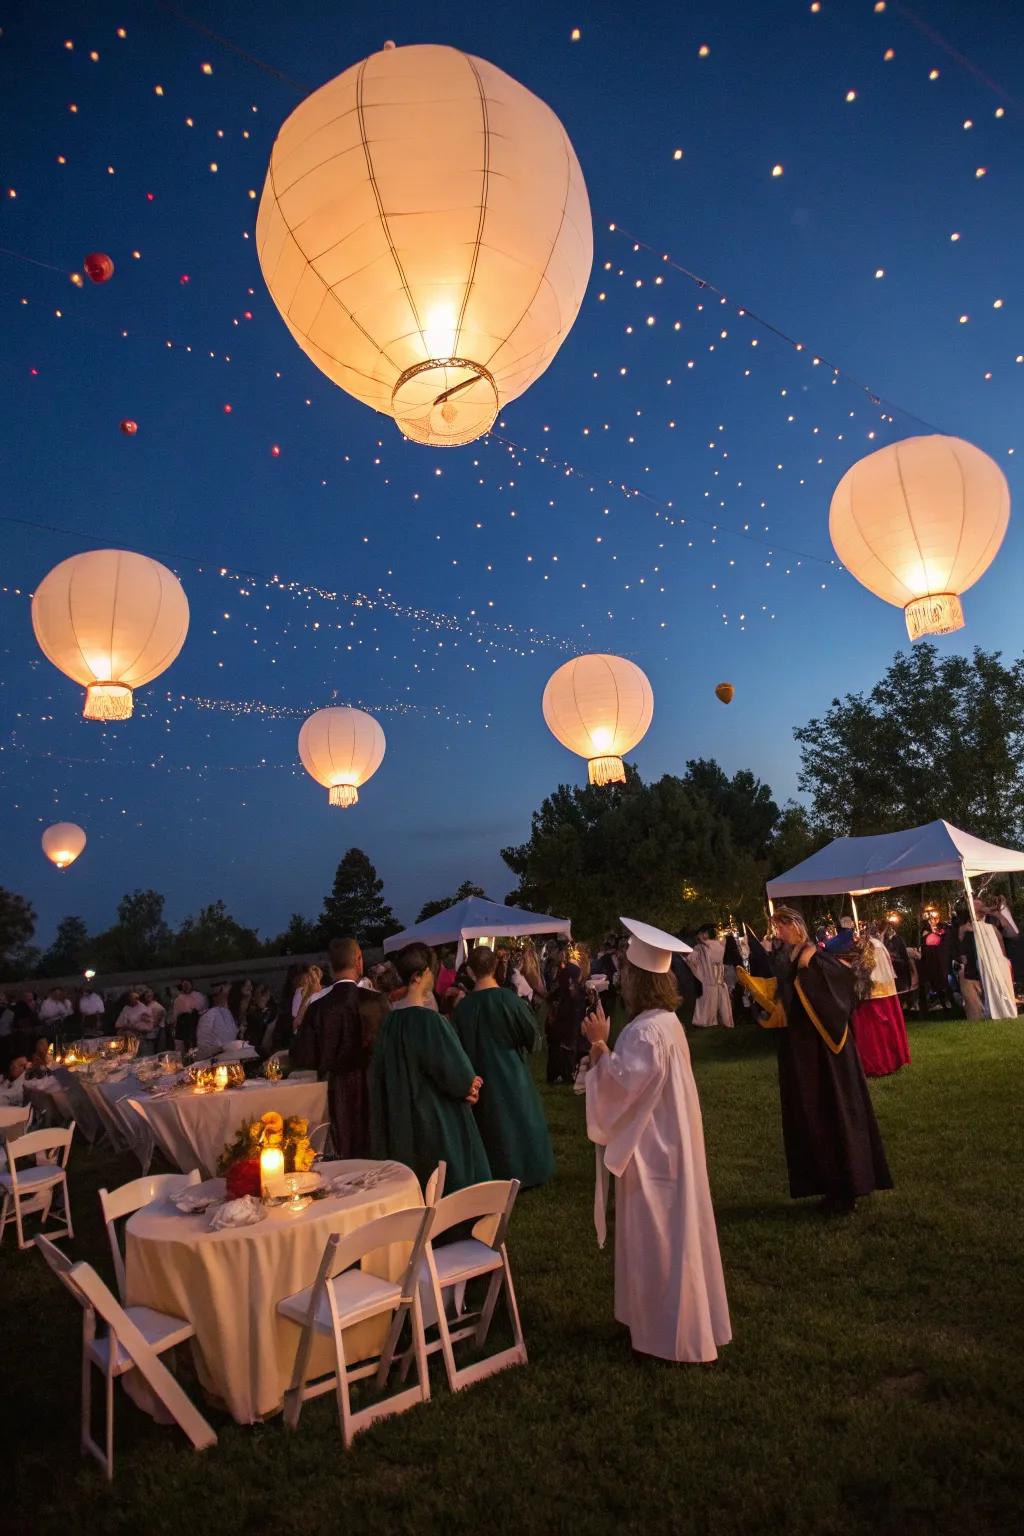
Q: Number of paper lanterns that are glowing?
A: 6